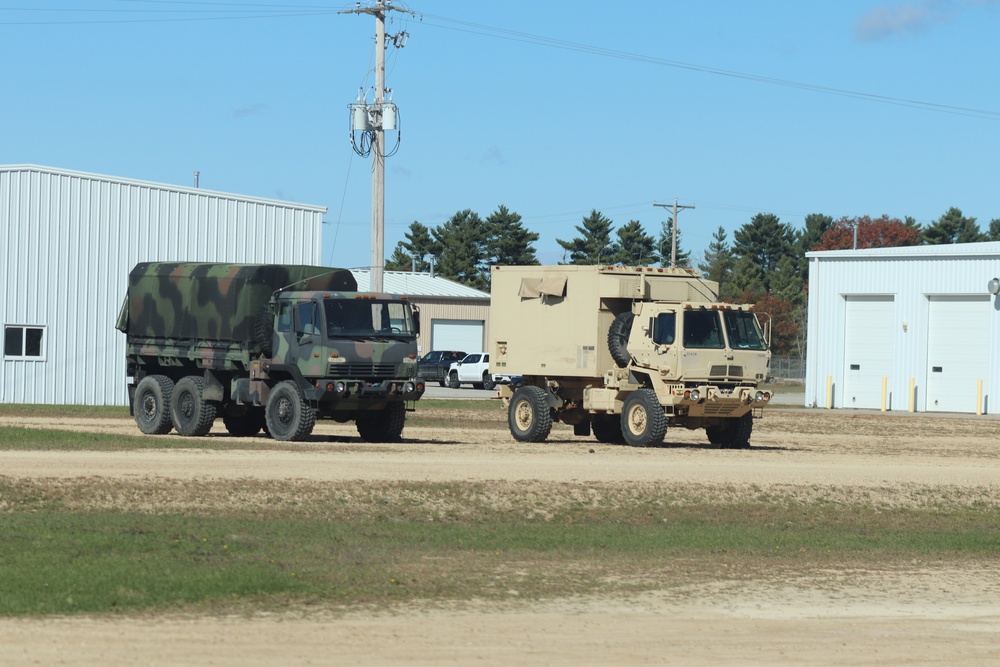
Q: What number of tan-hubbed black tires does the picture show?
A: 2